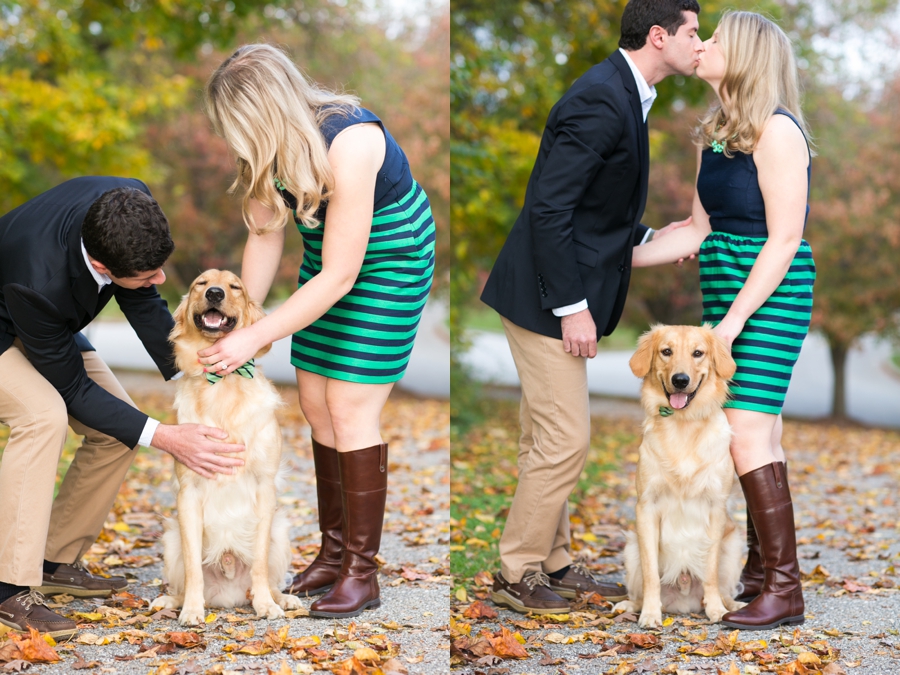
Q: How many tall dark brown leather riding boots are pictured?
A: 4